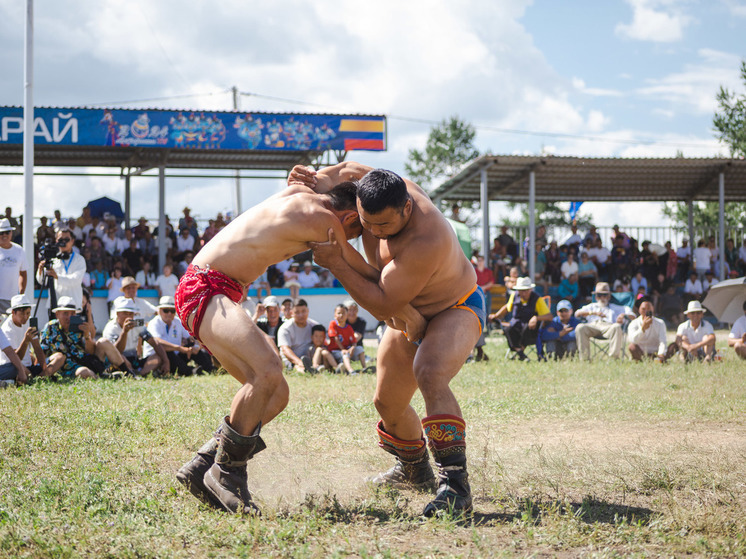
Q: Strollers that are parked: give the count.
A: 0